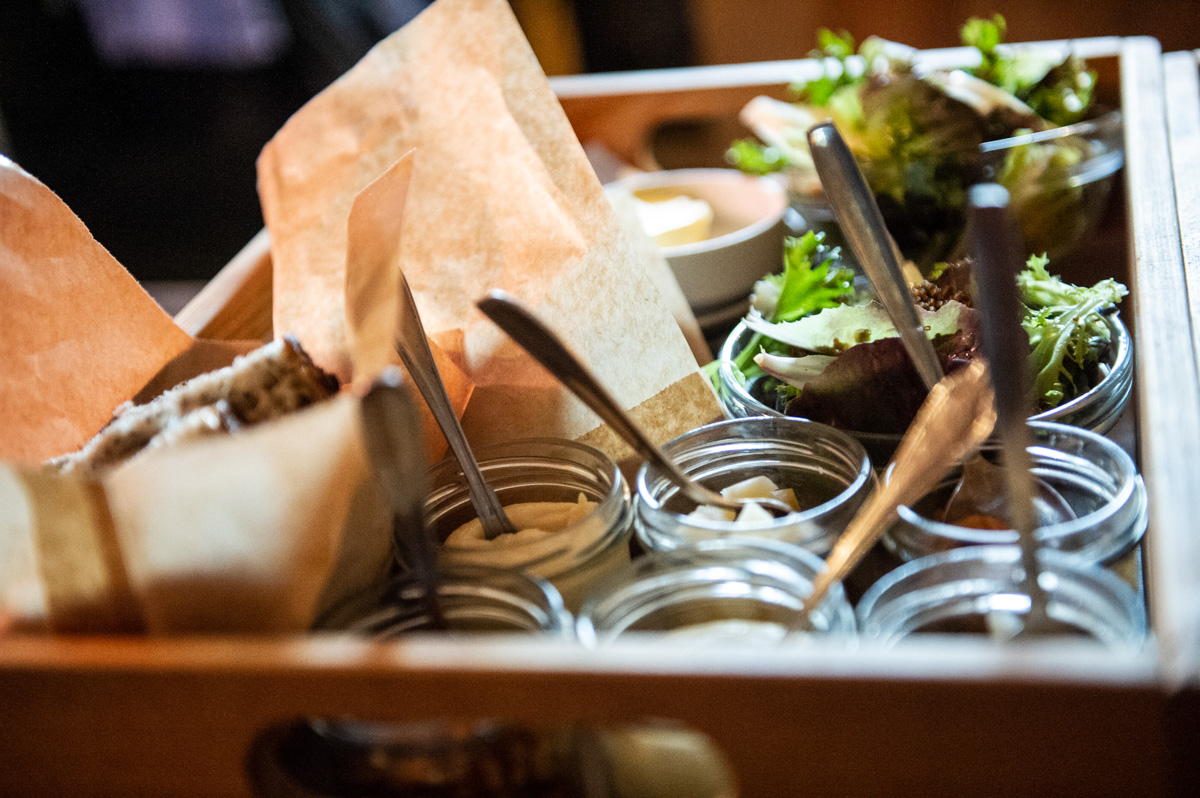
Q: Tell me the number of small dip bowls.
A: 6